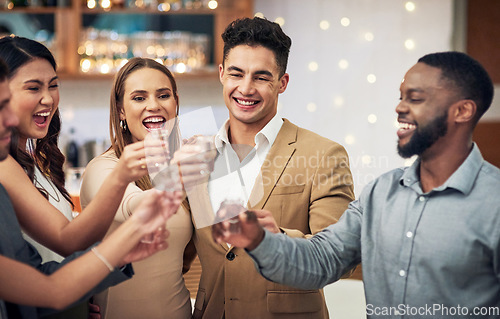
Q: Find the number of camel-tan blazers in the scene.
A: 1